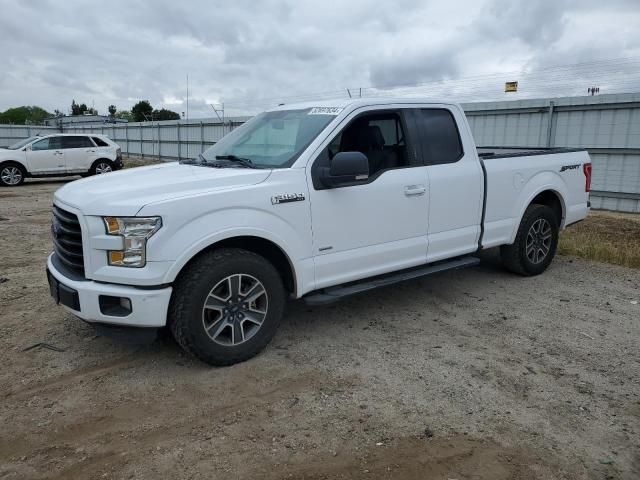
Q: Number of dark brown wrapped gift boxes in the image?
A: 0